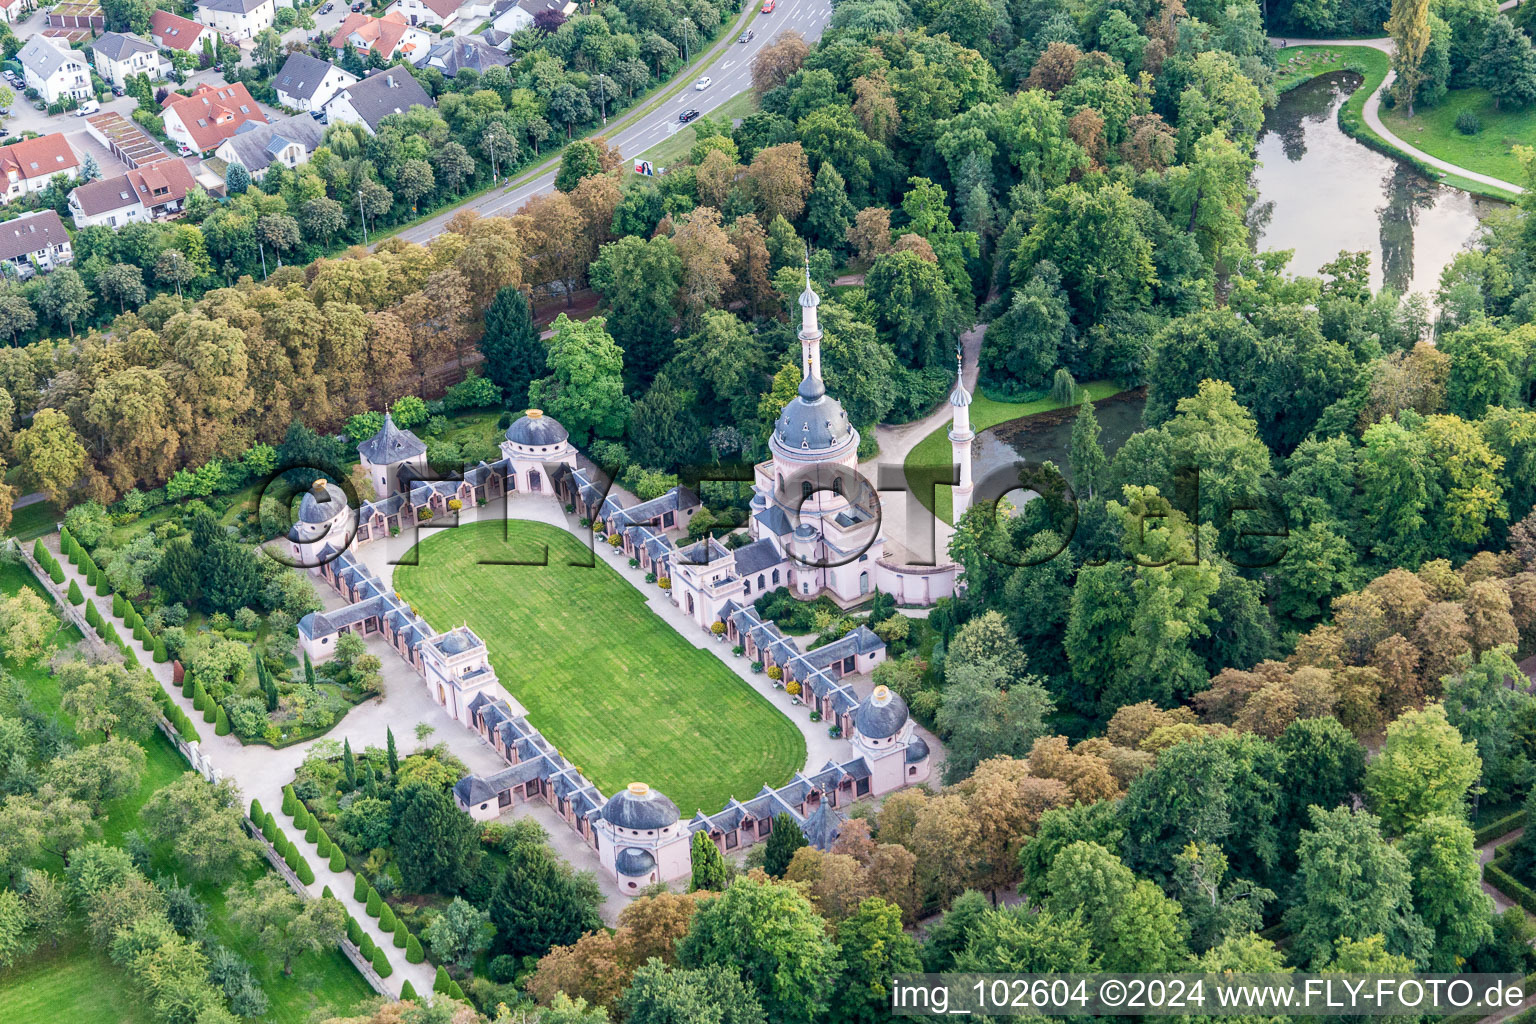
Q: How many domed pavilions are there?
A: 4